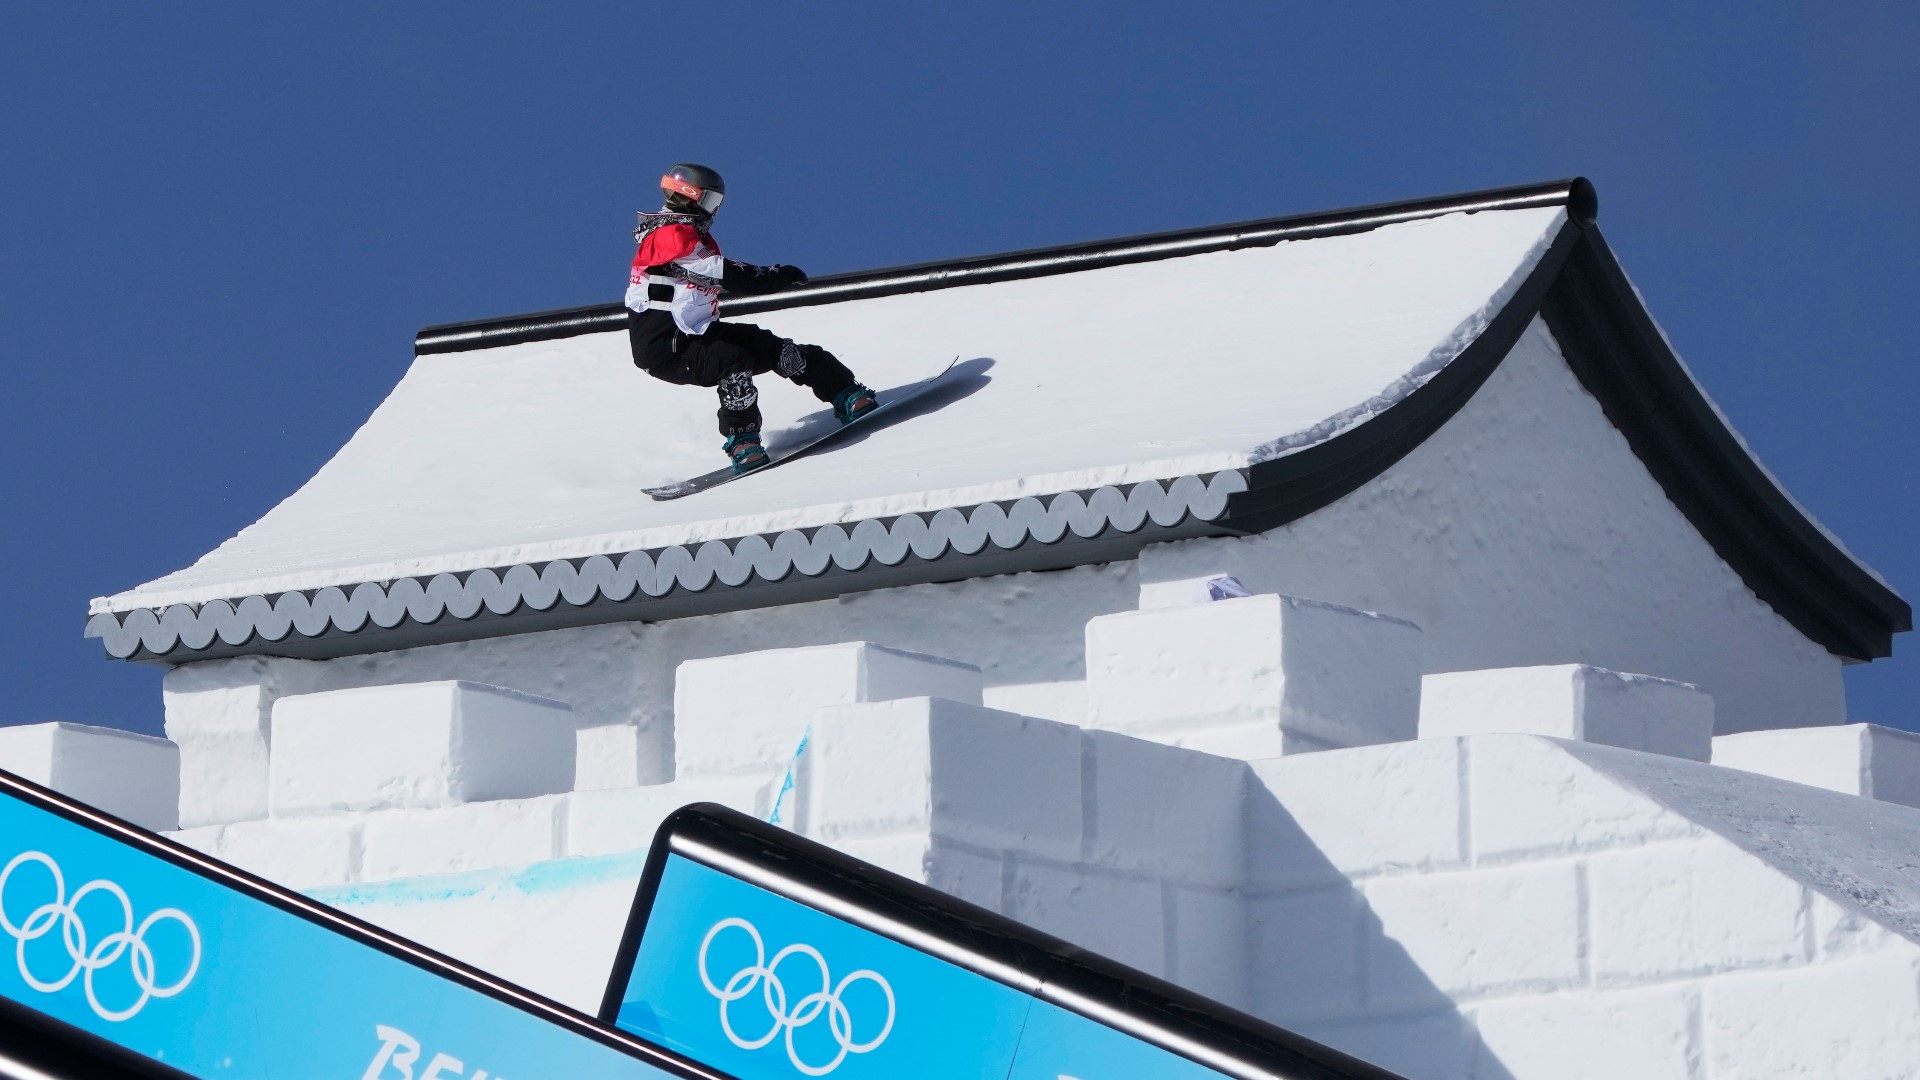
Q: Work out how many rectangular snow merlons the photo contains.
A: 6